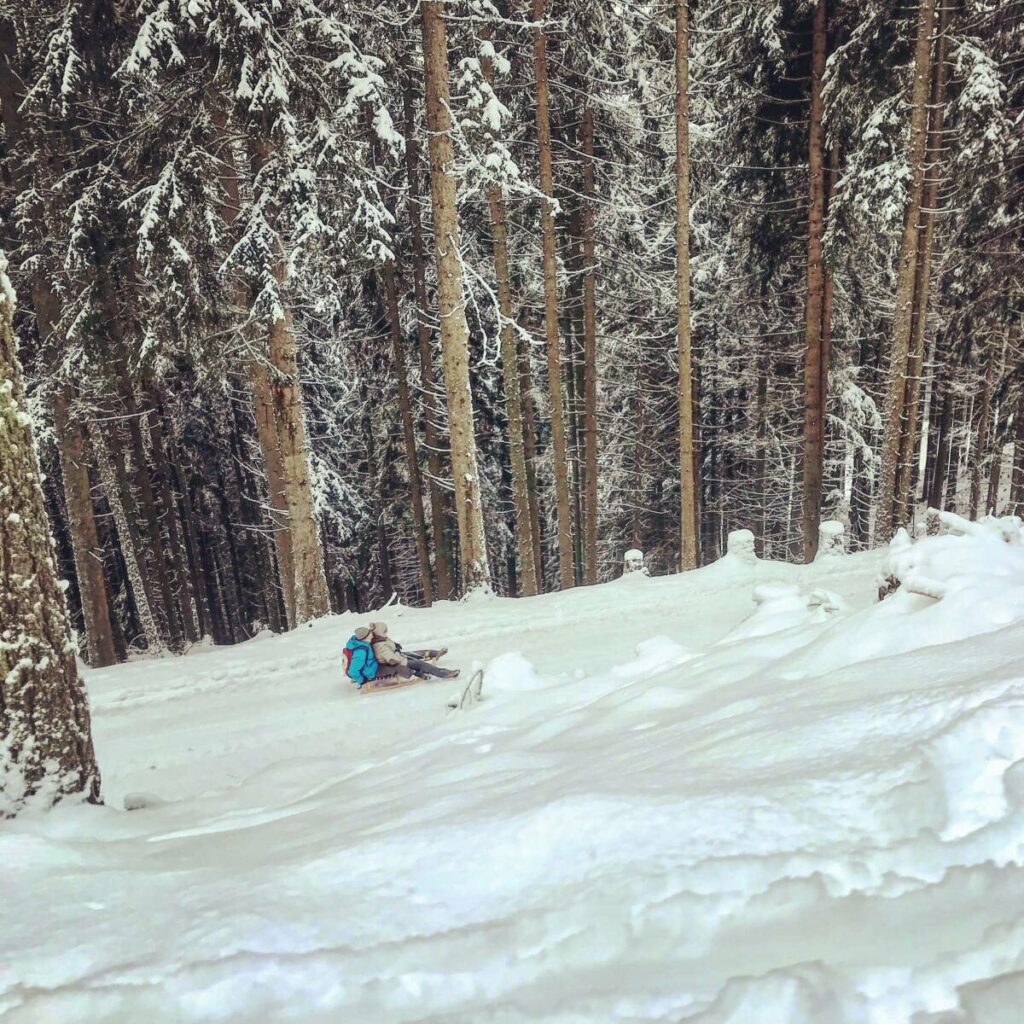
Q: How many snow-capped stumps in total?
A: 3